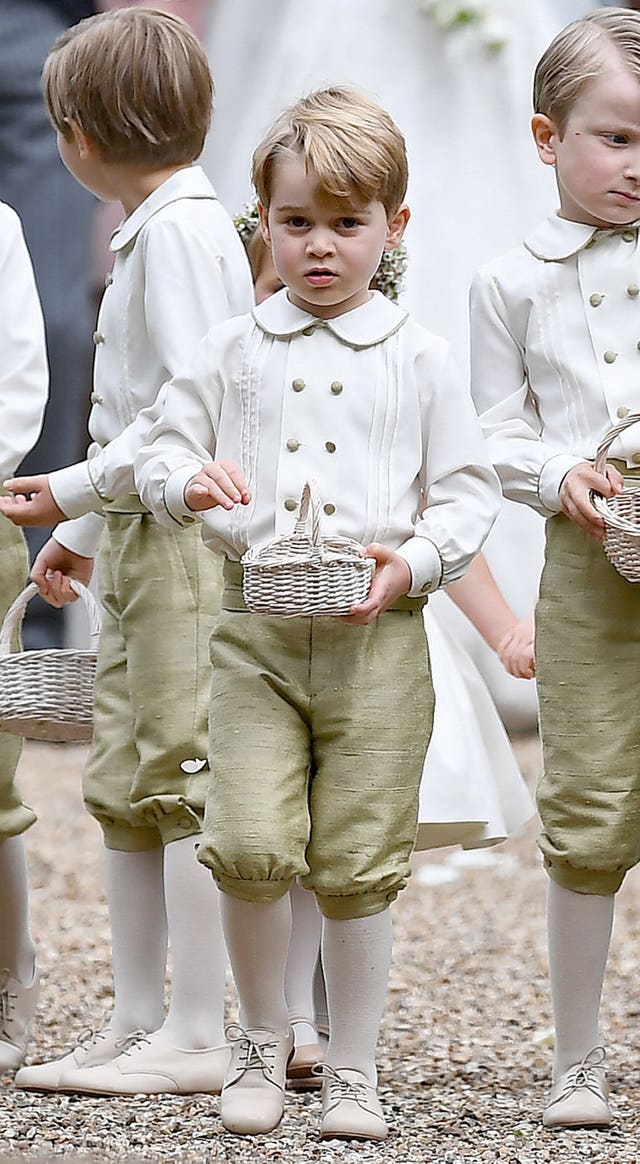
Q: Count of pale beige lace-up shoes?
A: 6